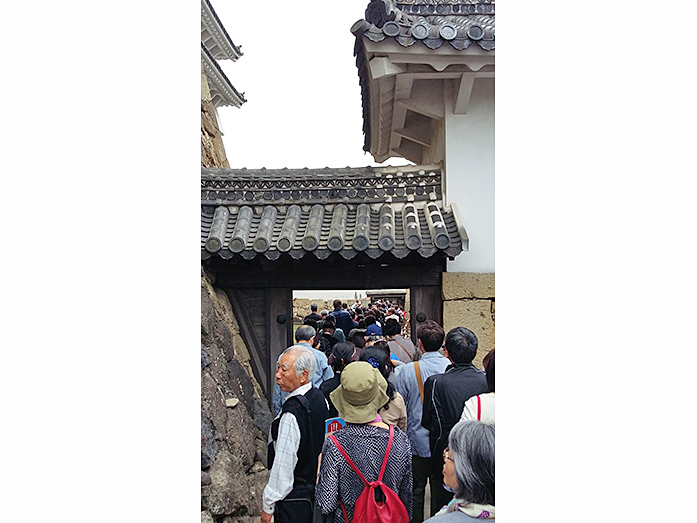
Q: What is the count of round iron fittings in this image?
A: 2